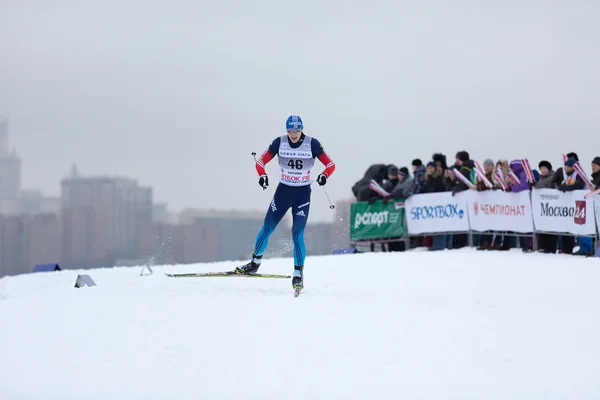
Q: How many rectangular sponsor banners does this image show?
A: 4